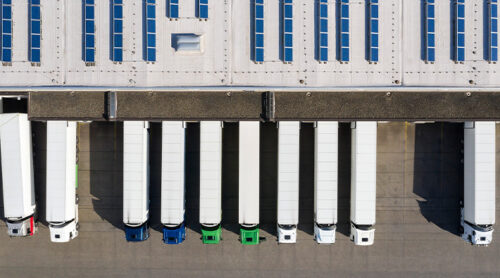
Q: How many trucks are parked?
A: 10